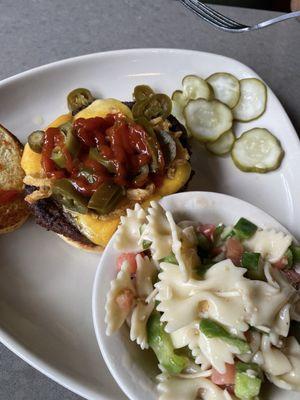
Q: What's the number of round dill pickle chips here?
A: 7